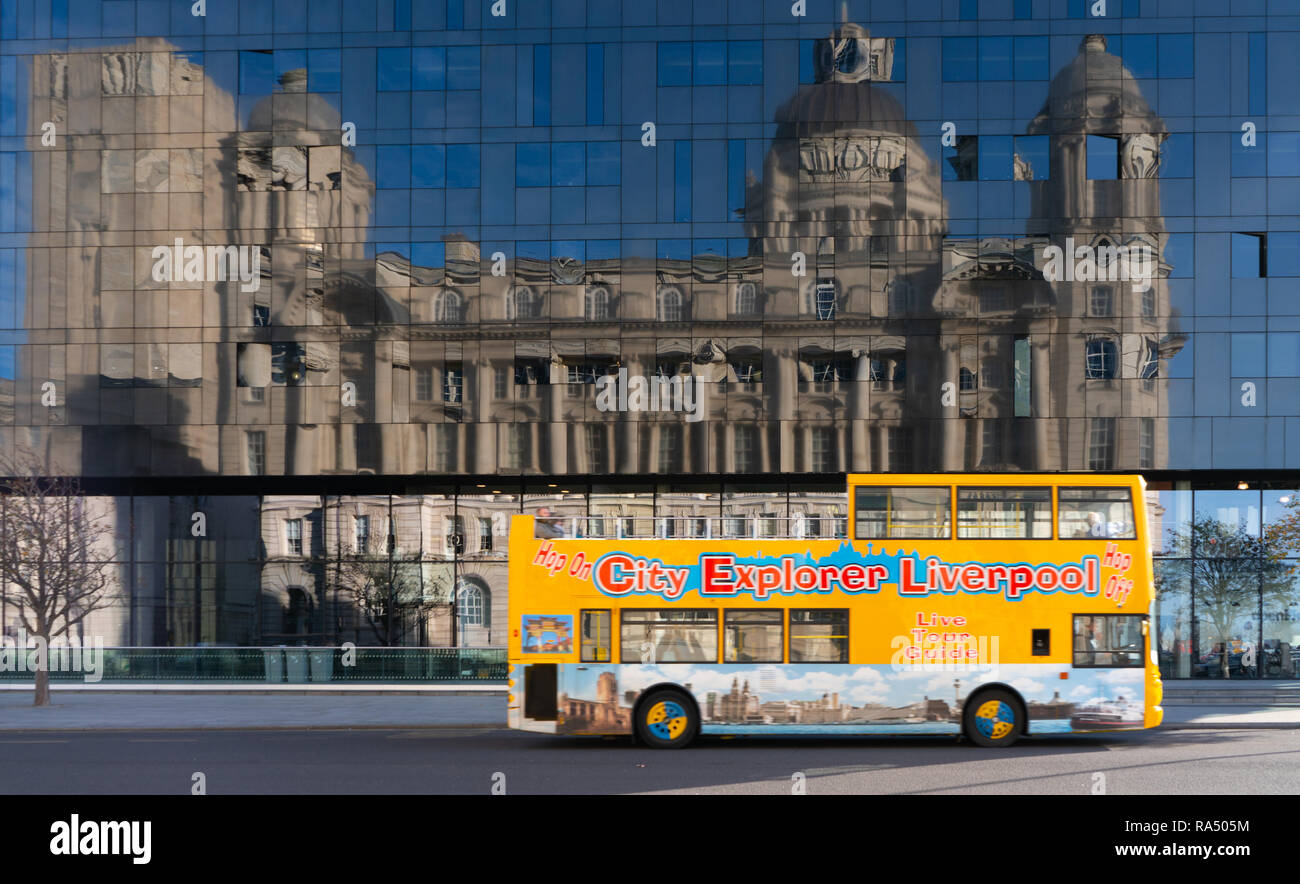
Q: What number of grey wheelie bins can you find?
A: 3